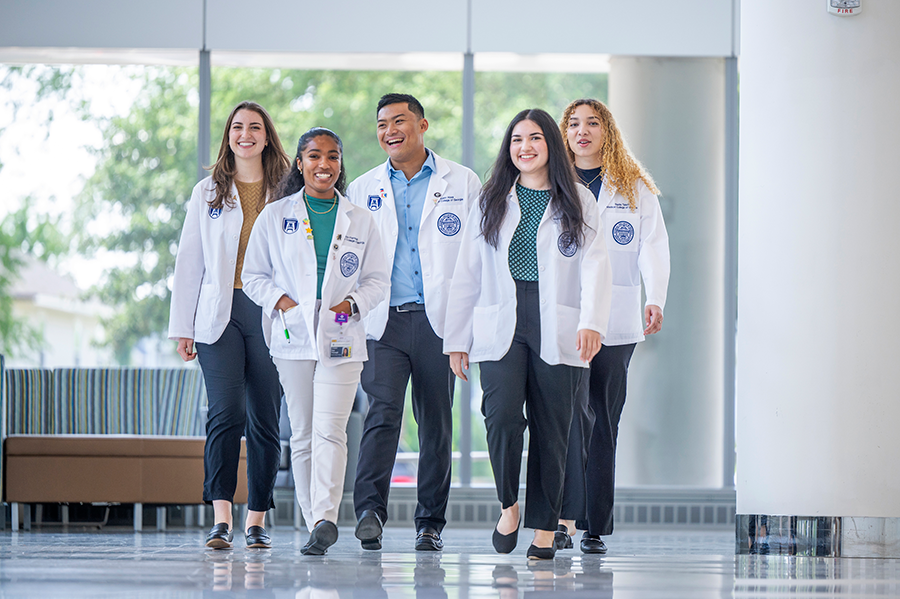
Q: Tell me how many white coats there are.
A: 5